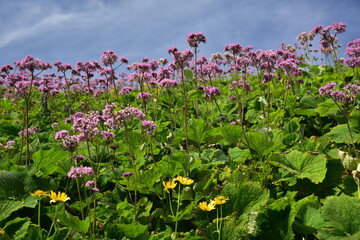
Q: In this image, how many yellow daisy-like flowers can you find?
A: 6